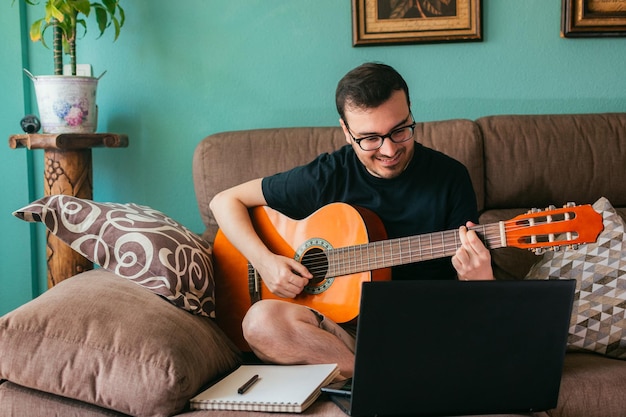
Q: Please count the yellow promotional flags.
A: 0